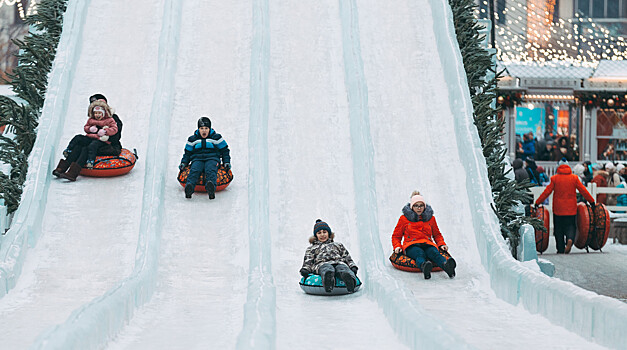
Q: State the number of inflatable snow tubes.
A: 7